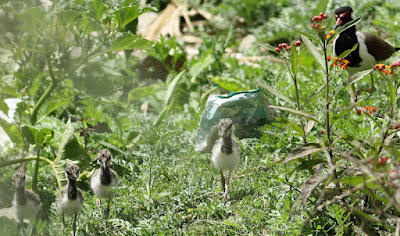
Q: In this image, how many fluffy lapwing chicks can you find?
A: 4